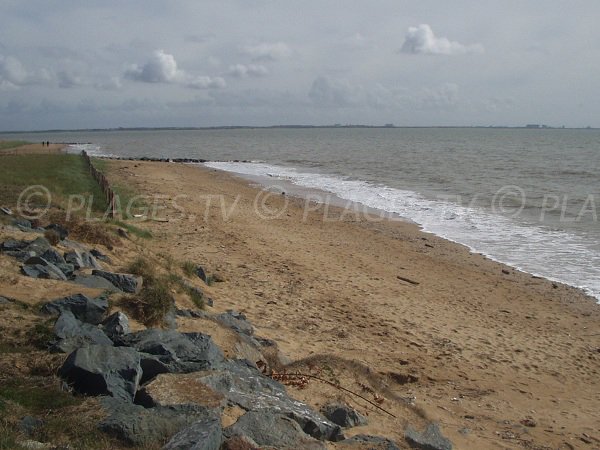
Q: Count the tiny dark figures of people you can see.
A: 2